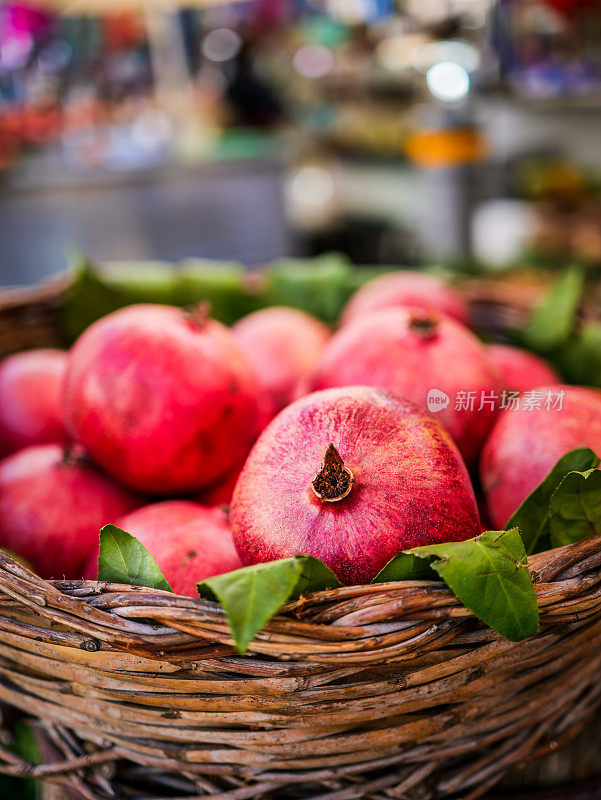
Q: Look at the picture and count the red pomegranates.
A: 10